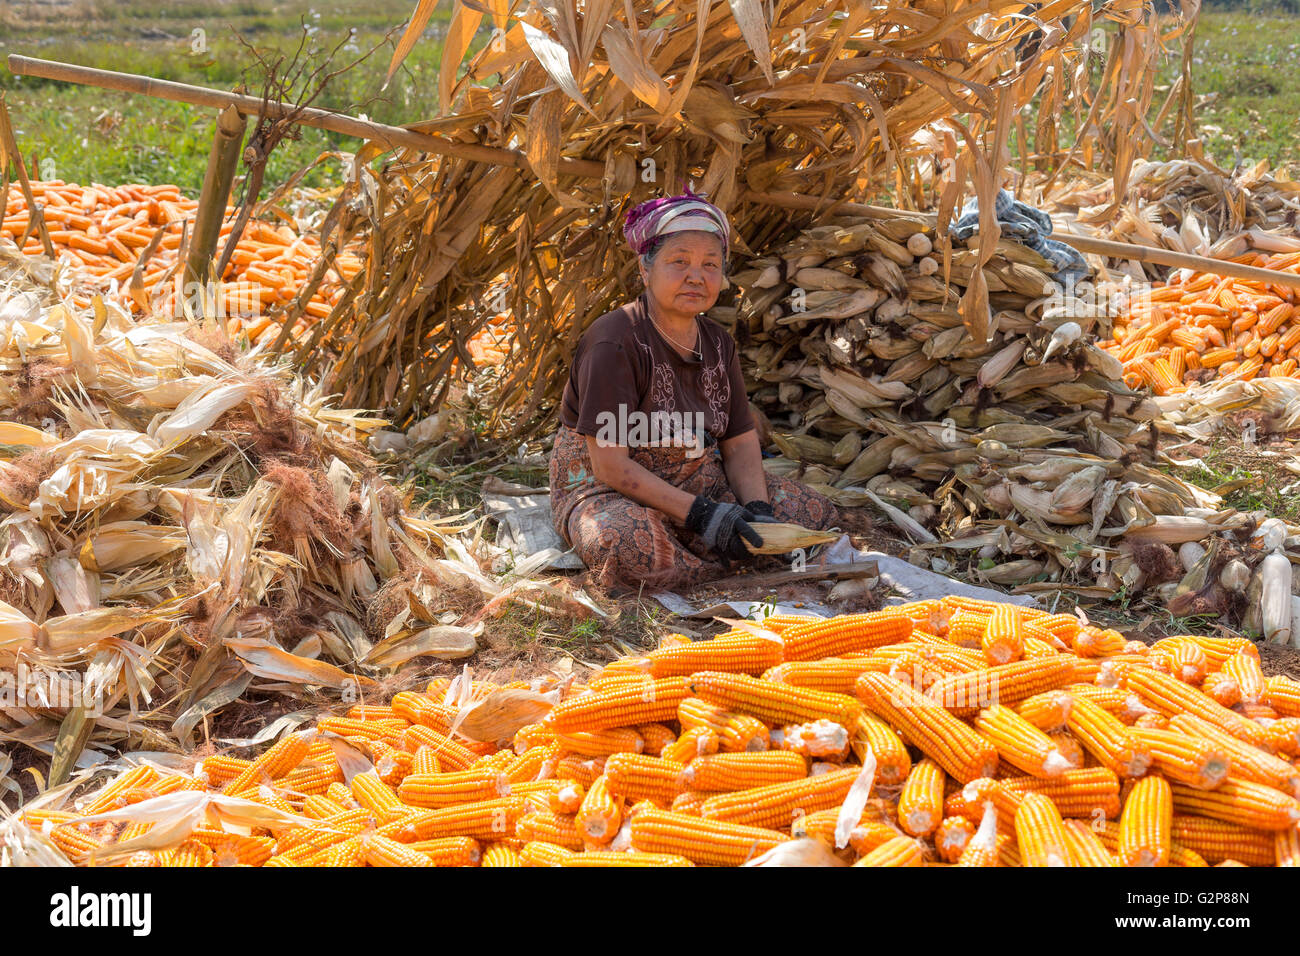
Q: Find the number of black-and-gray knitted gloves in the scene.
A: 2